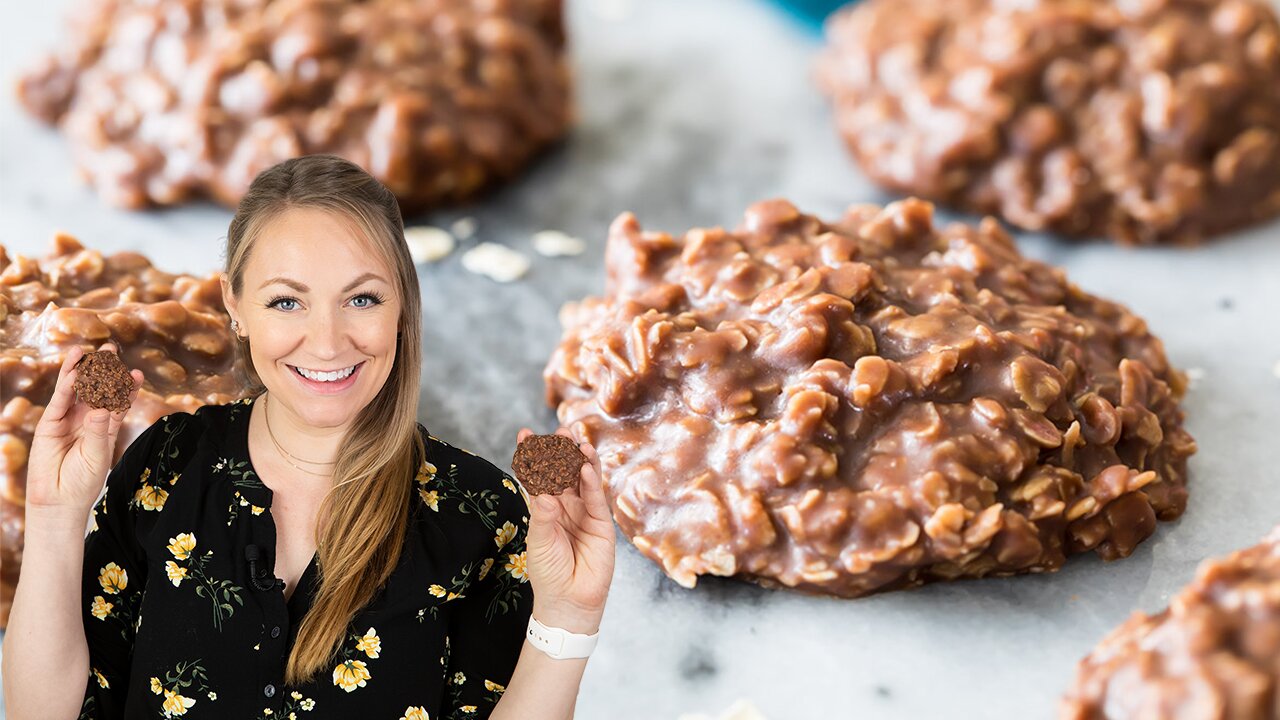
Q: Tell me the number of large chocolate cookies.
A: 5